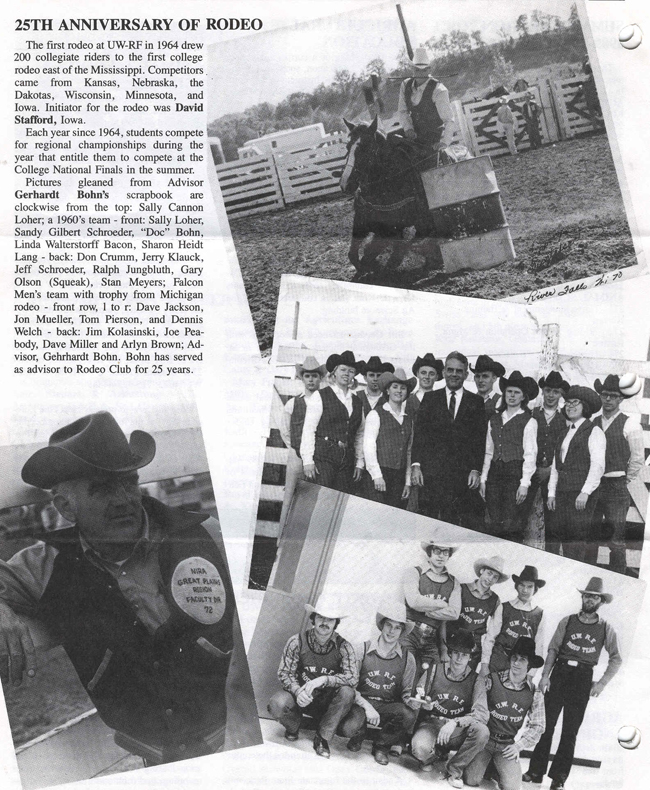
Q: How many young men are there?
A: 14